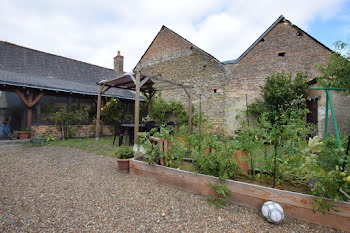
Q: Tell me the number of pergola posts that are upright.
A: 4